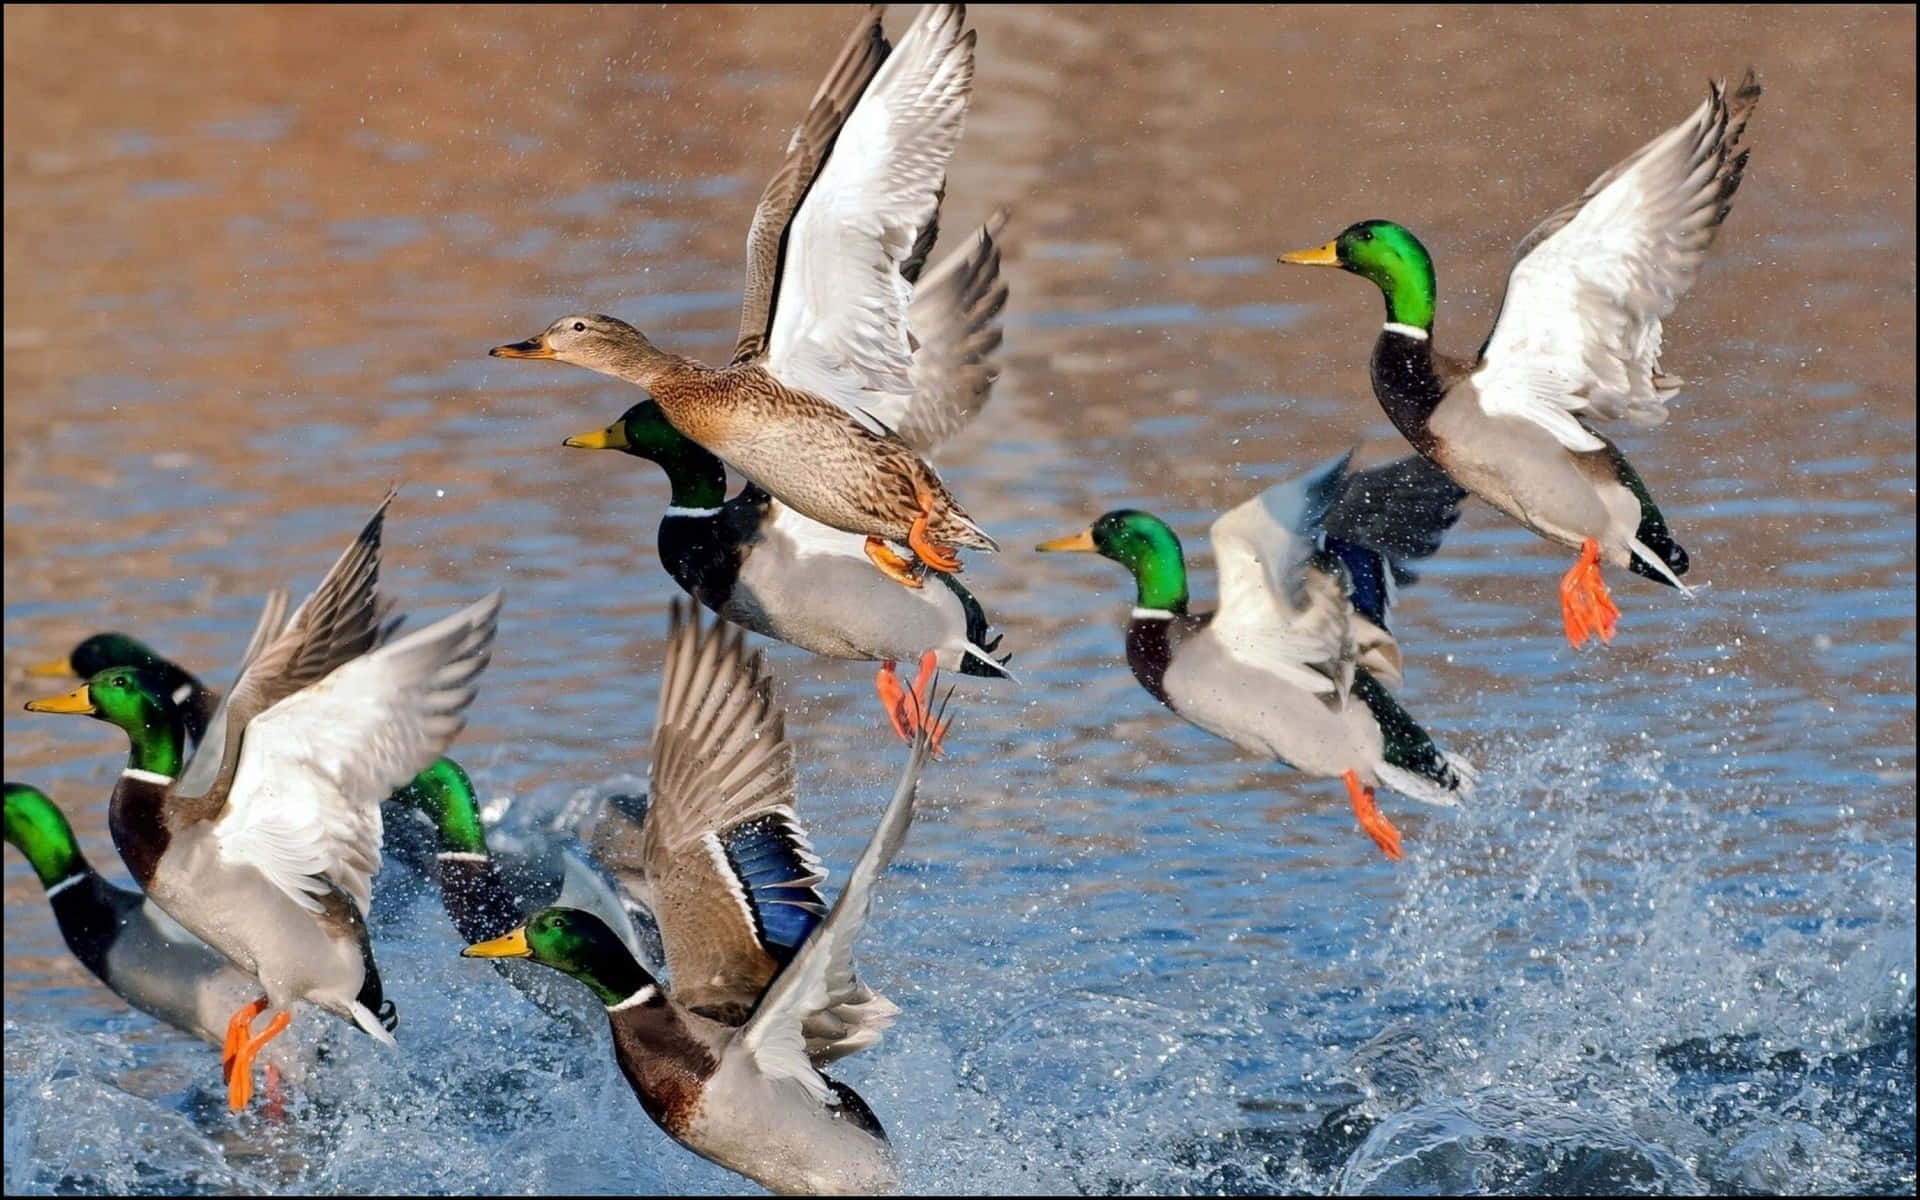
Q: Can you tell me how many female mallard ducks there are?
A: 1